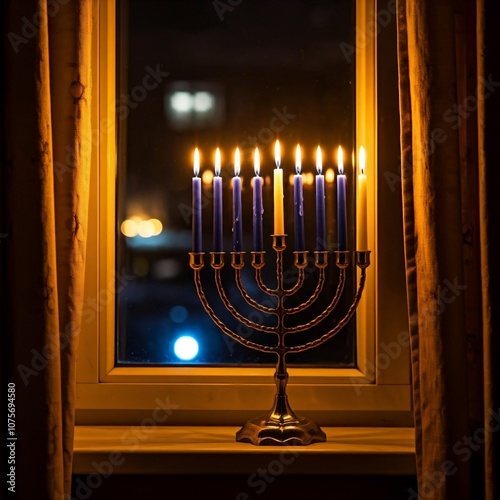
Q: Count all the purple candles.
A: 7